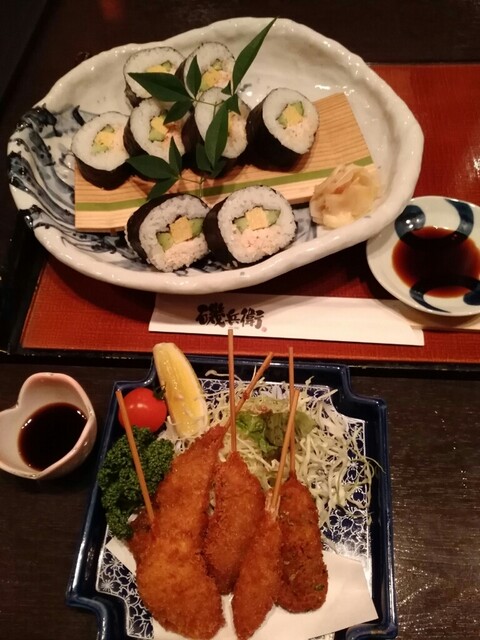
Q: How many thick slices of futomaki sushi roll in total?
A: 8